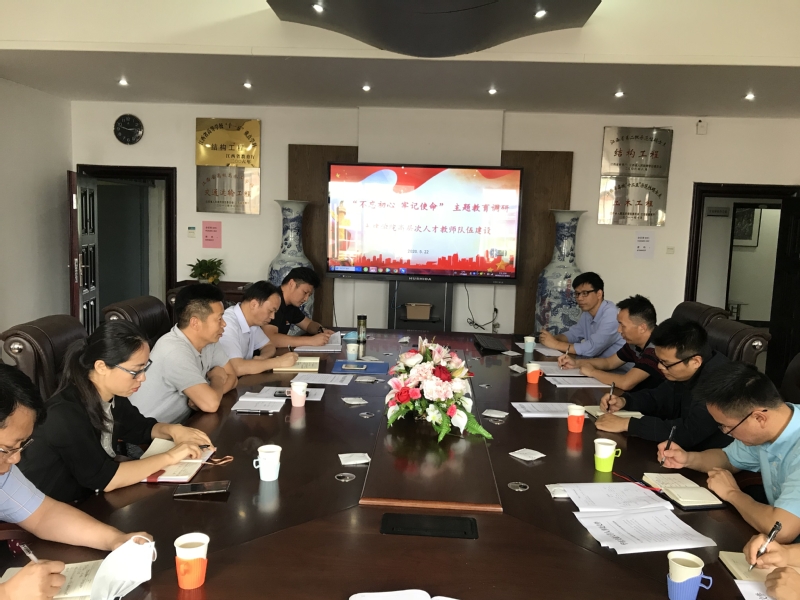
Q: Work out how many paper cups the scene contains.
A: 9